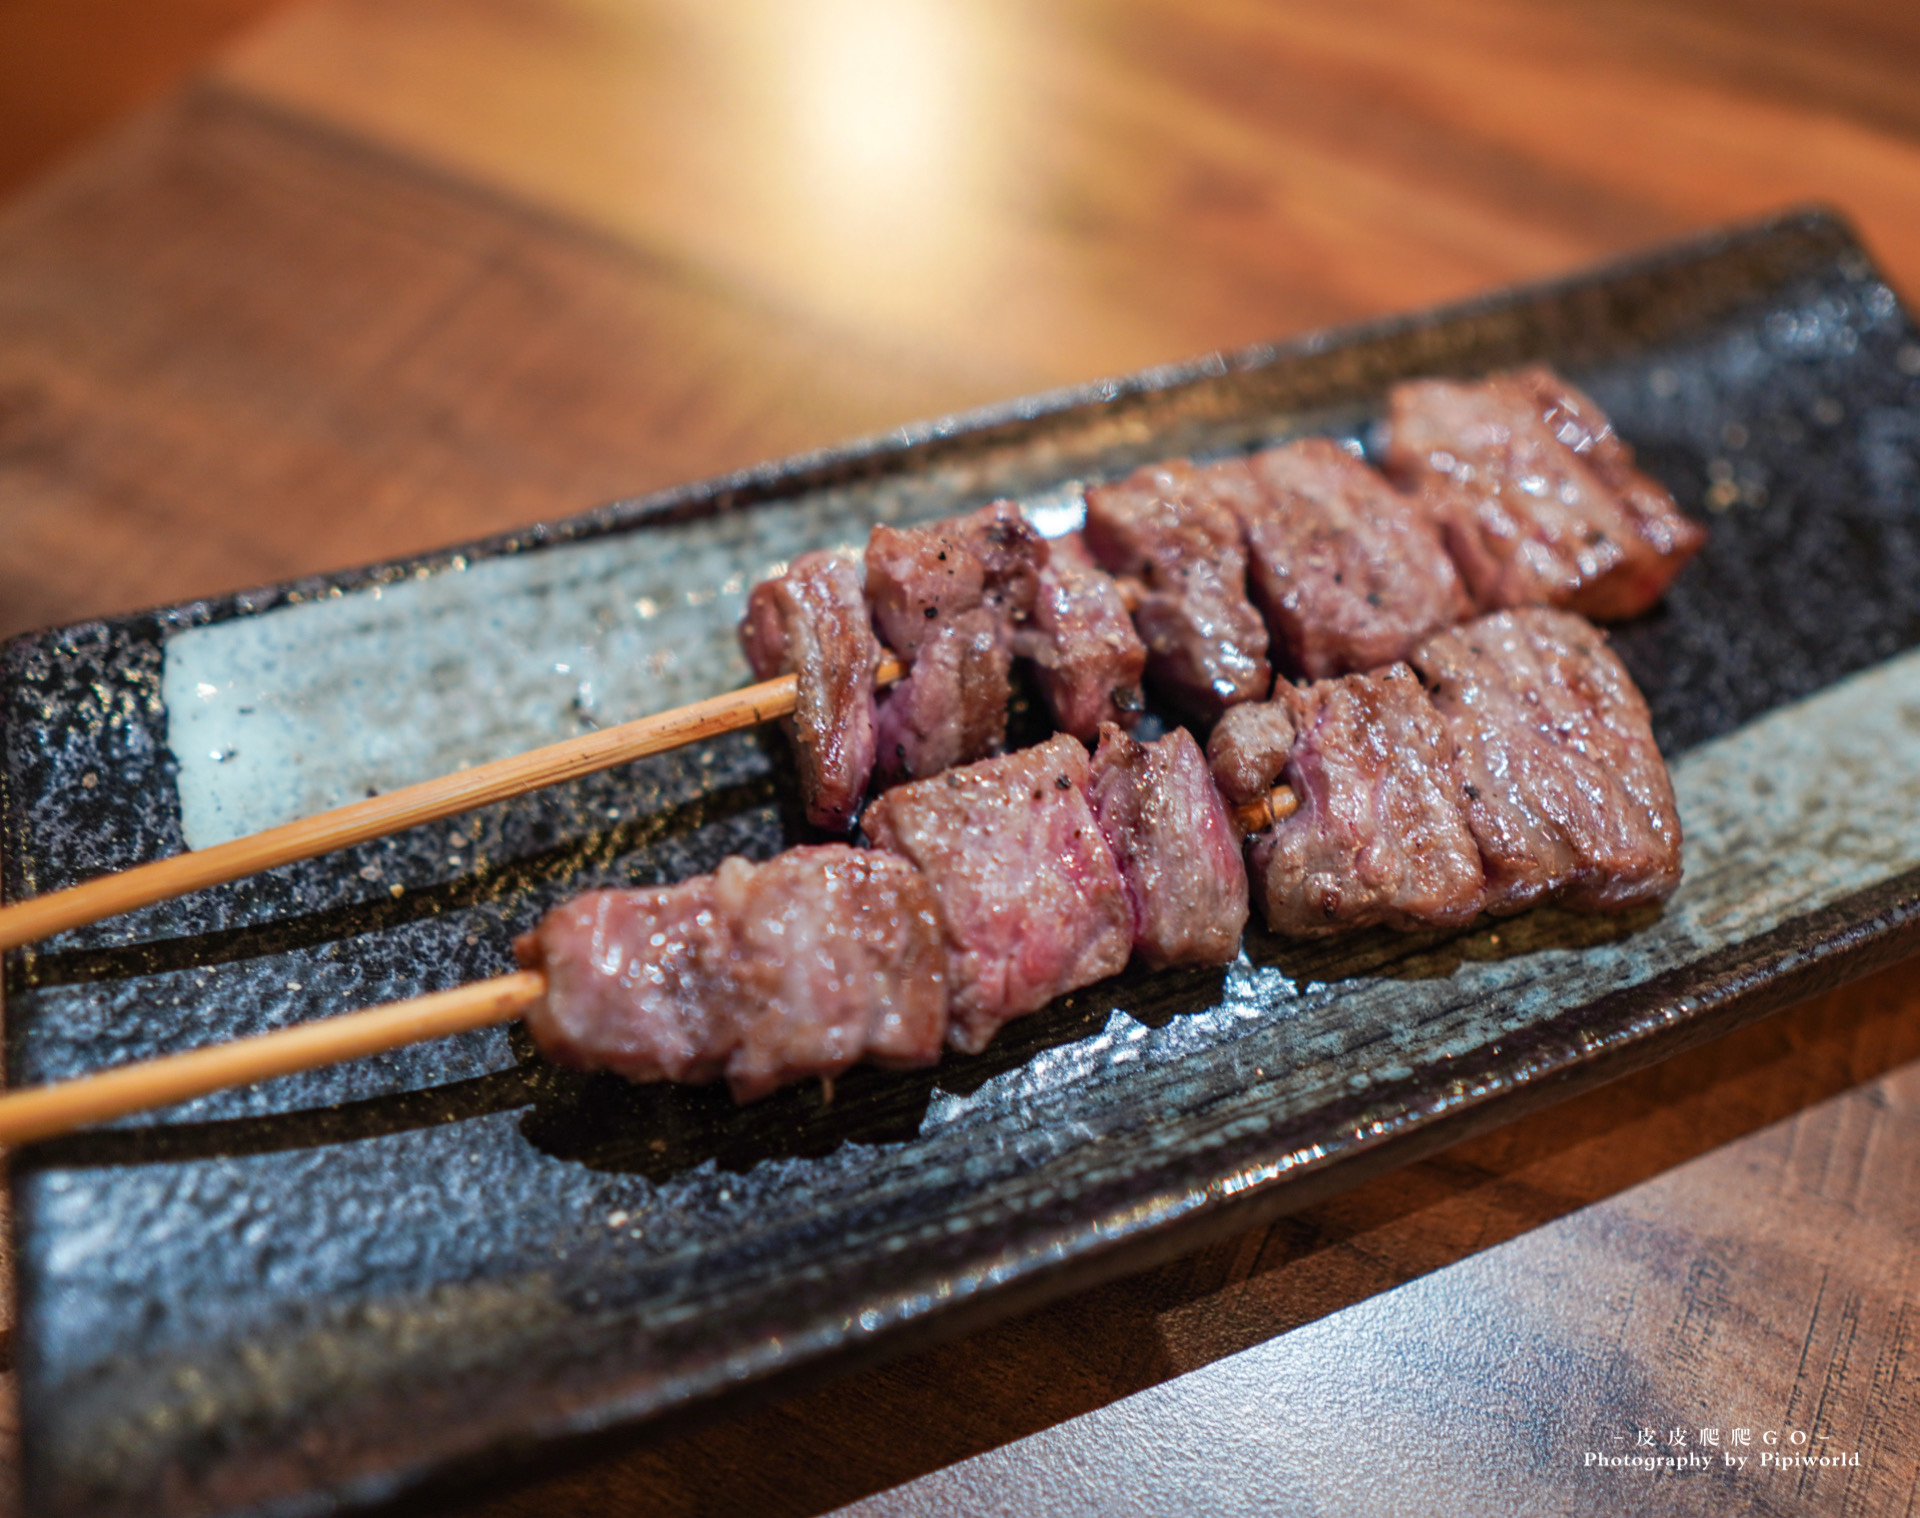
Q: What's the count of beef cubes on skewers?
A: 12